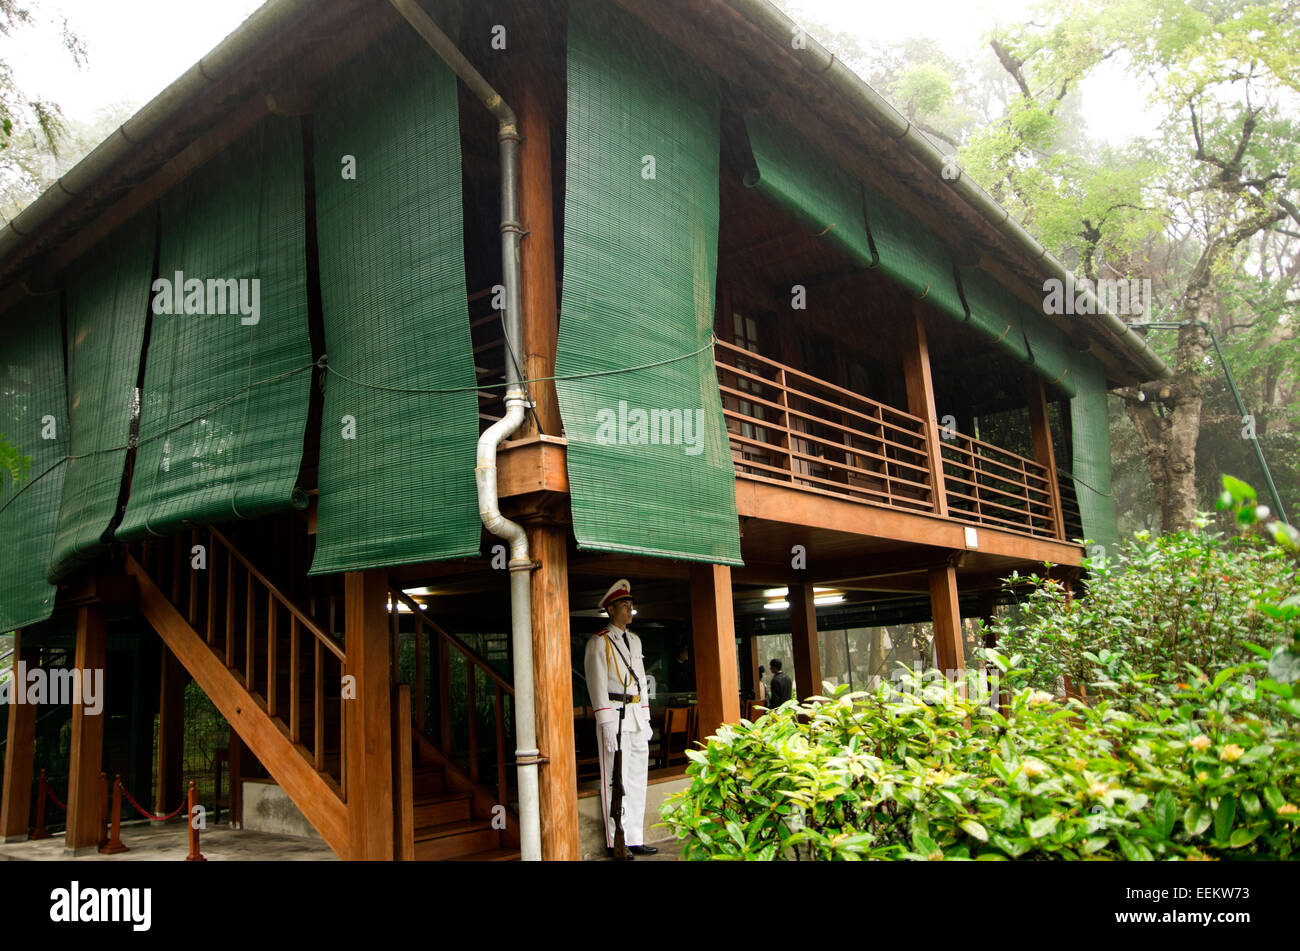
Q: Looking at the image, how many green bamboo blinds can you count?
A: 10